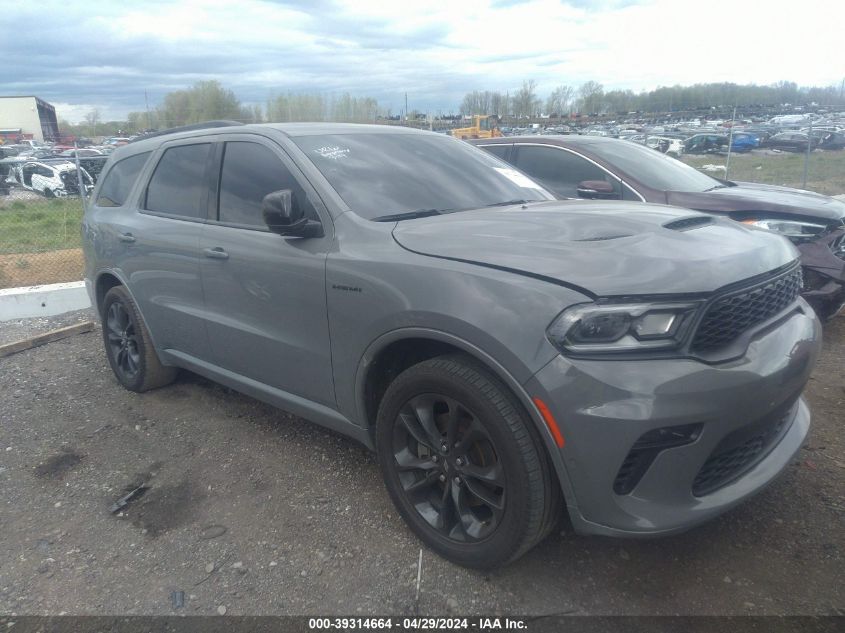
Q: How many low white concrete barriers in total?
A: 1